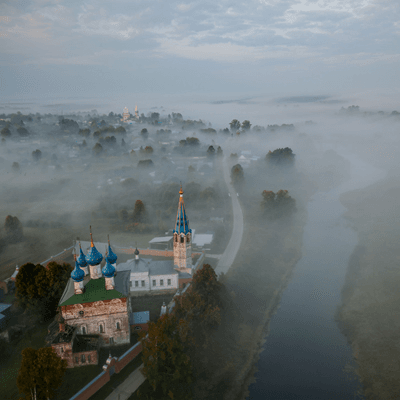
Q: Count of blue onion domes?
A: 5